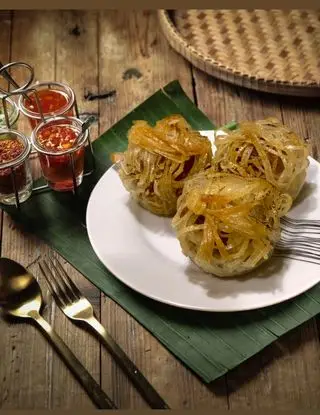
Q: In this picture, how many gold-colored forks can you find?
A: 1